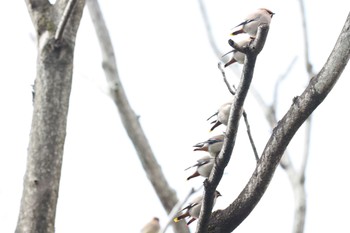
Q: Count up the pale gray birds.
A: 7